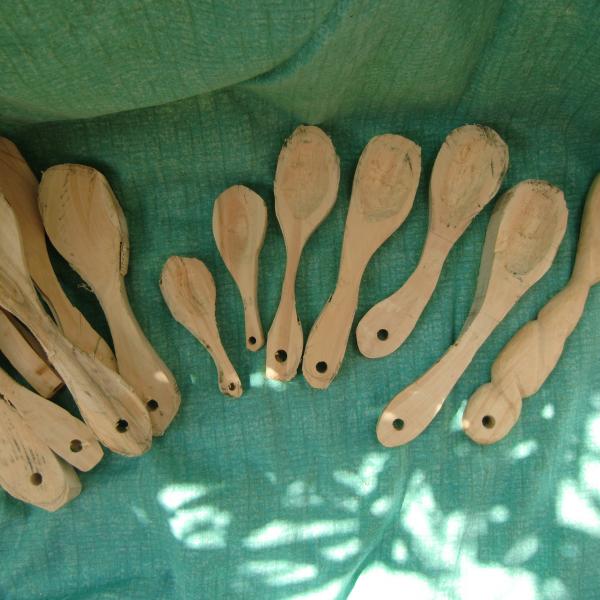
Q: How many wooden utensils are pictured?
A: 13